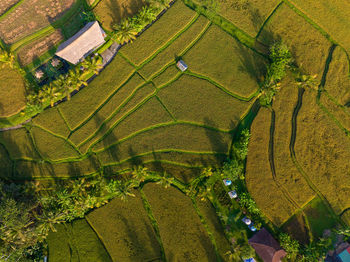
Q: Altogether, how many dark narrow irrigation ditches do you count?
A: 3